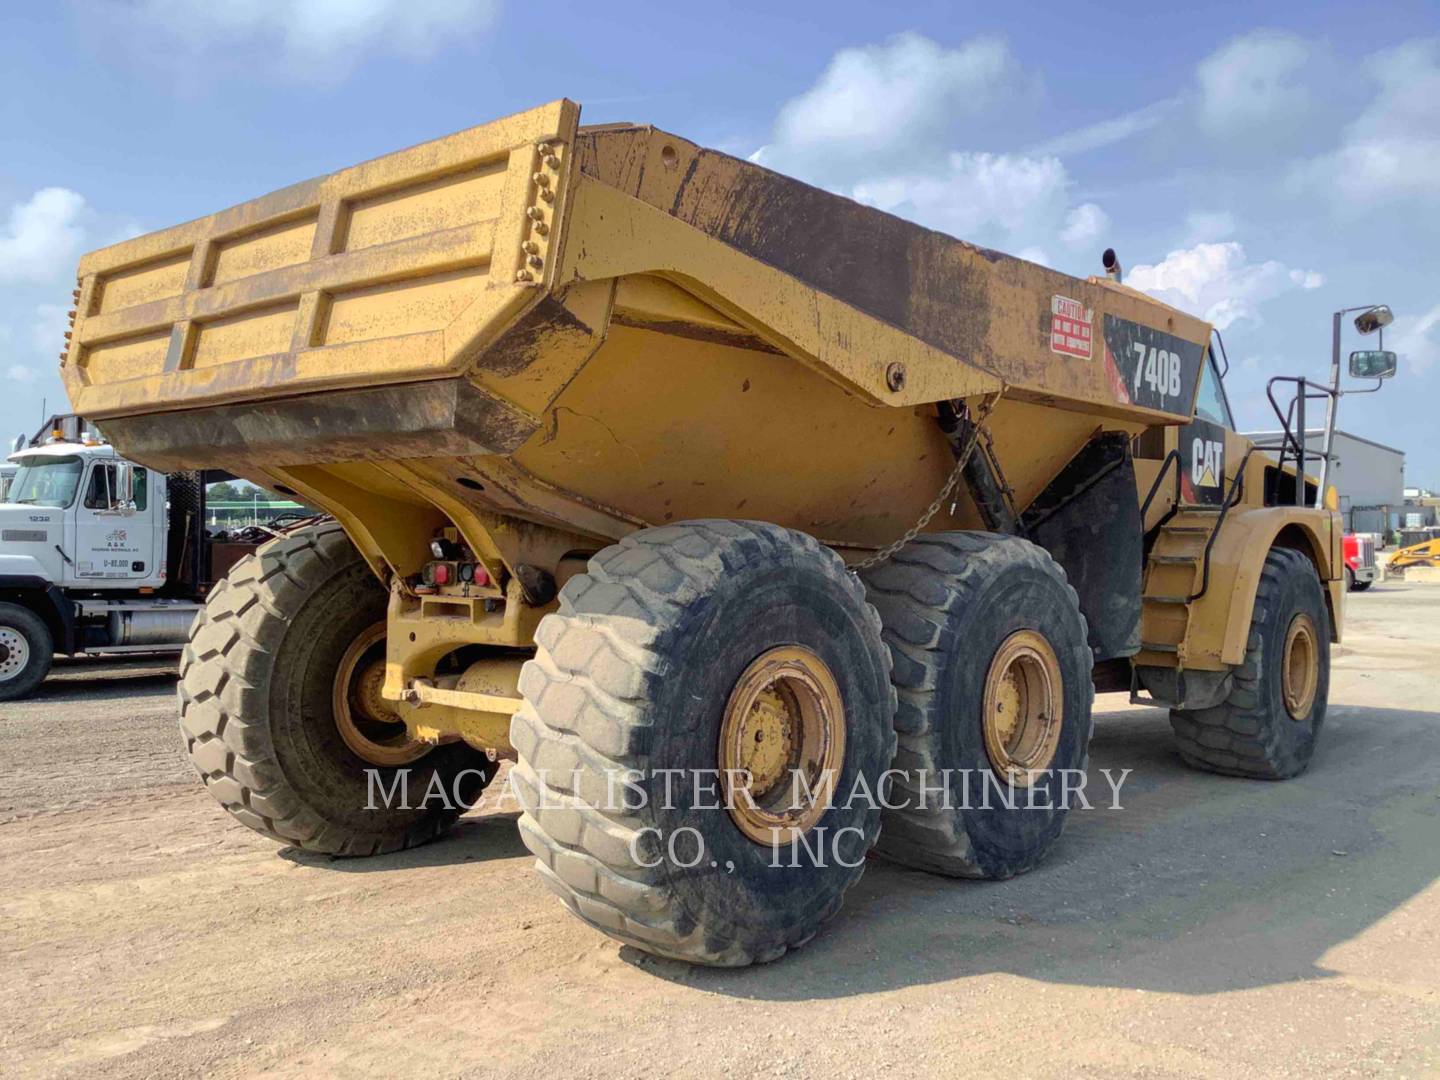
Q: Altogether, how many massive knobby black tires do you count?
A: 4